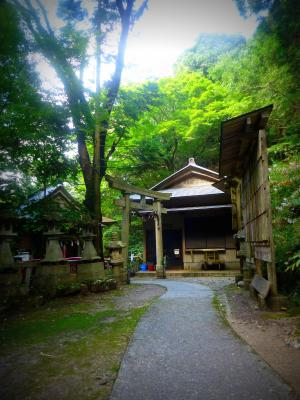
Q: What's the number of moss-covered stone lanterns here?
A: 4